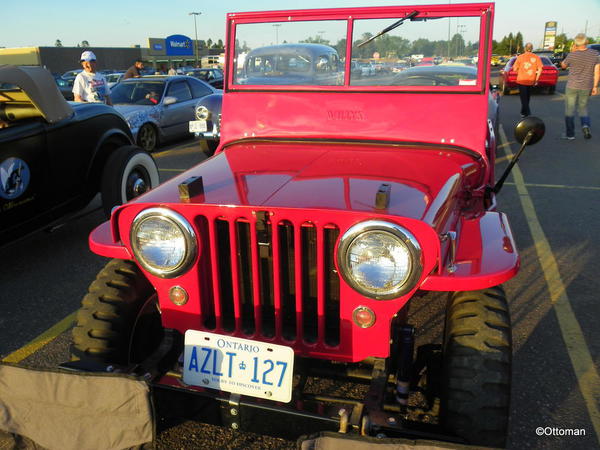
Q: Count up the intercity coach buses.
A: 0